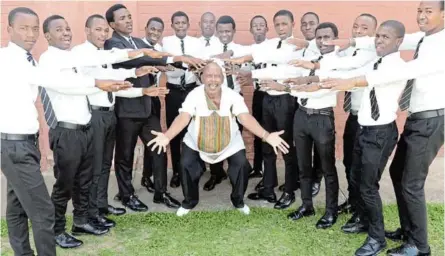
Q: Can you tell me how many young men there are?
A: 15